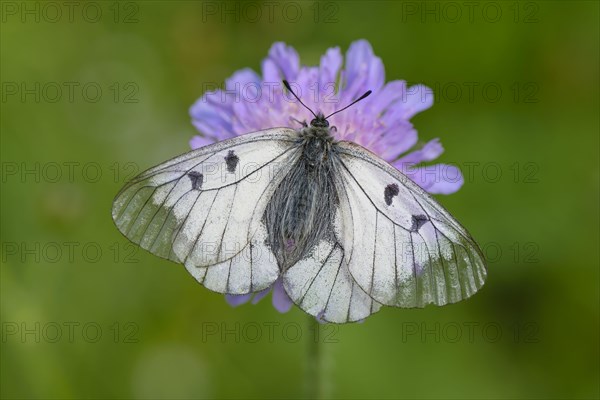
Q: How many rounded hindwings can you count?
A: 2